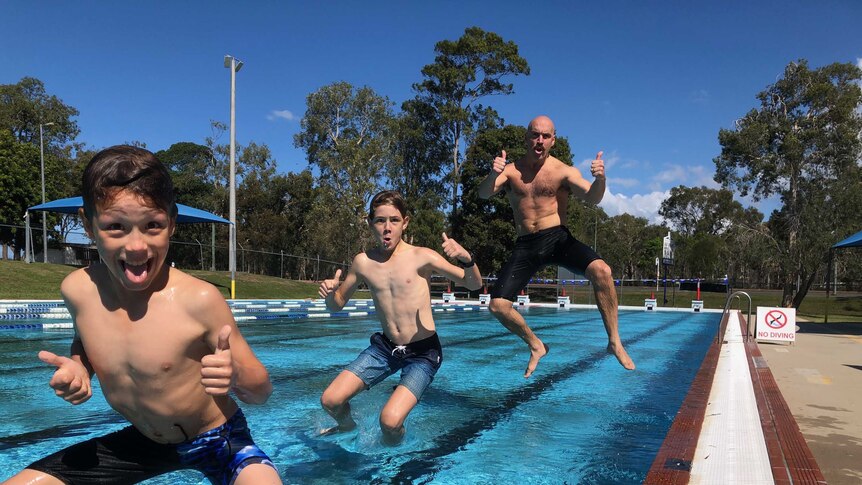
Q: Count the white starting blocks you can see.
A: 6